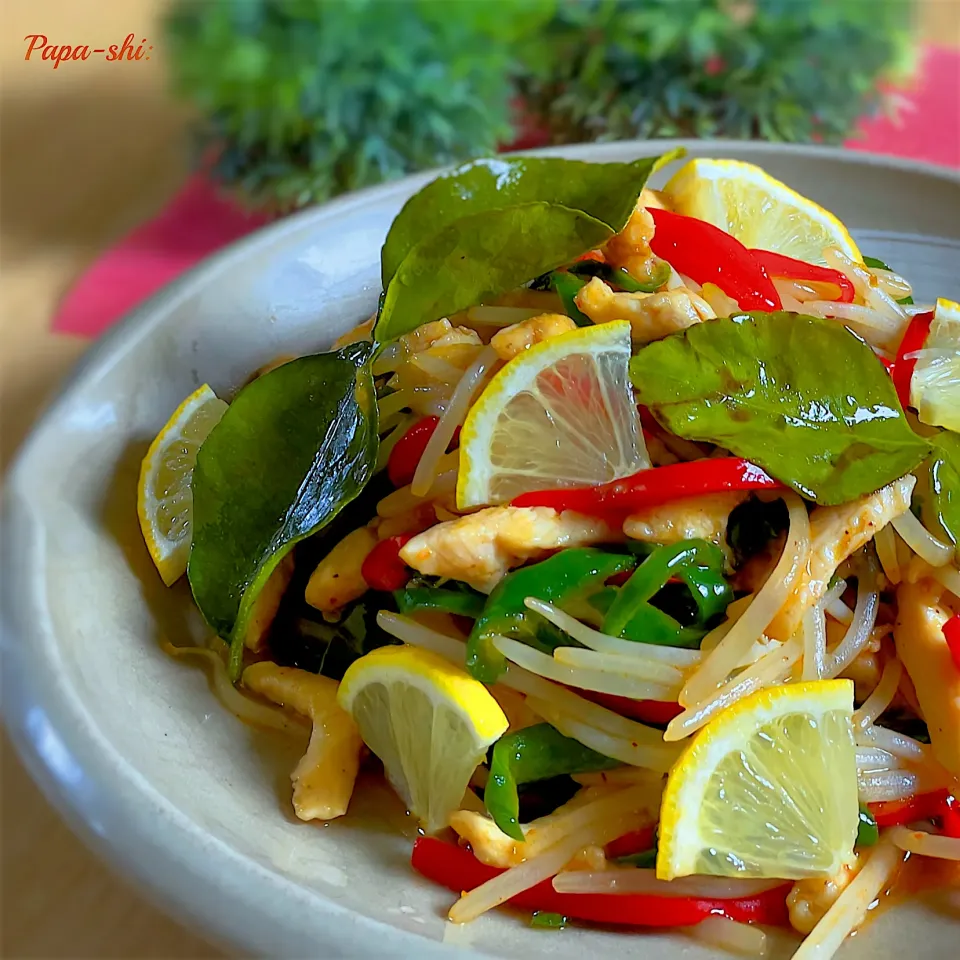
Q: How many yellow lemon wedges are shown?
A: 6